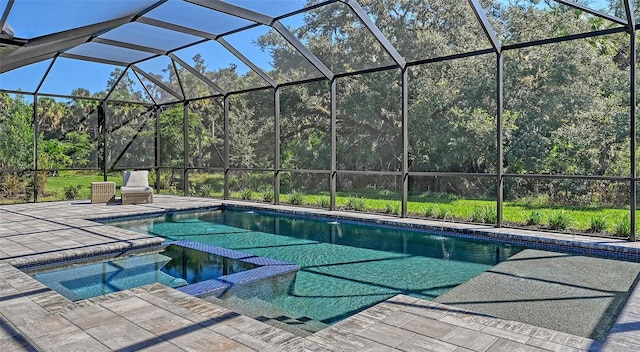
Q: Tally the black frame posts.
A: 10